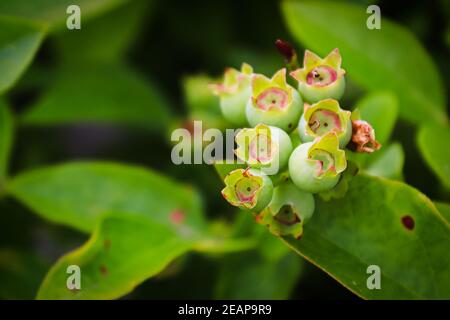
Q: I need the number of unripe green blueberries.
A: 8